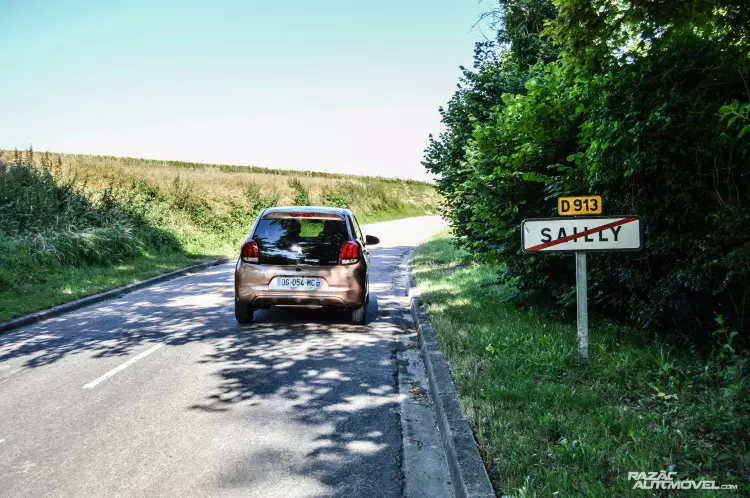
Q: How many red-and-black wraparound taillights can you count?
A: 2